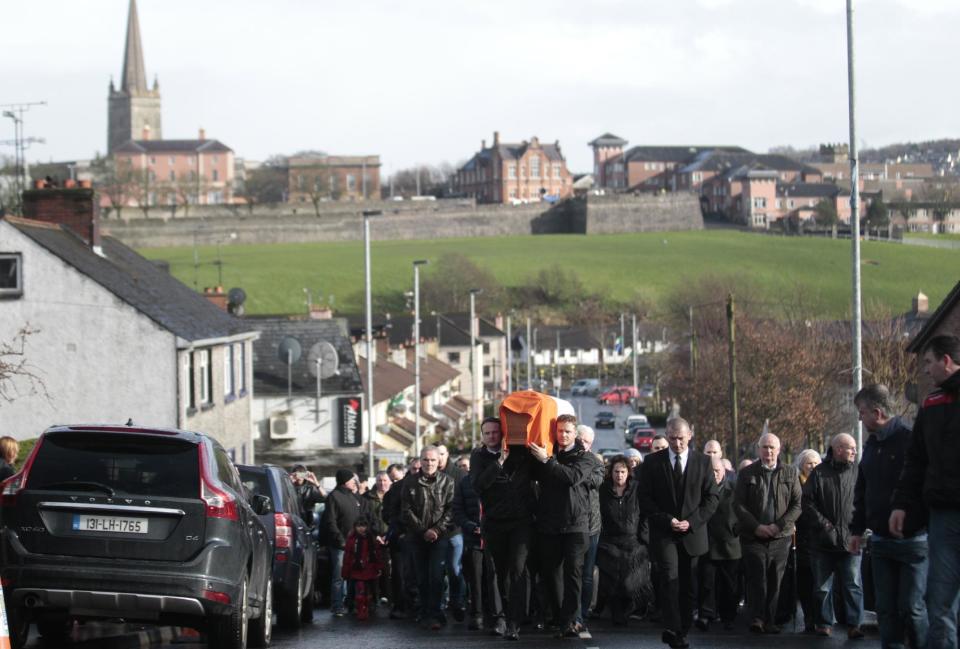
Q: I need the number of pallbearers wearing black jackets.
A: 2